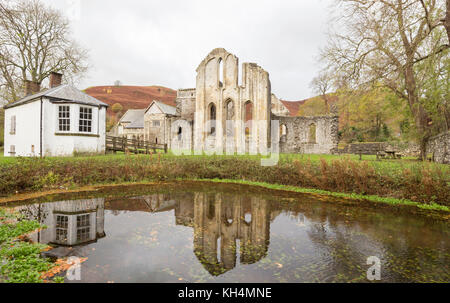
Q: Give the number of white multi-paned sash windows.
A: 2